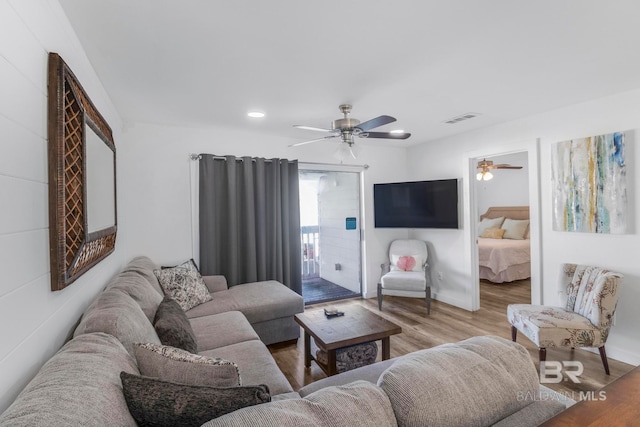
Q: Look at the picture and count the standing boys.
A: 0